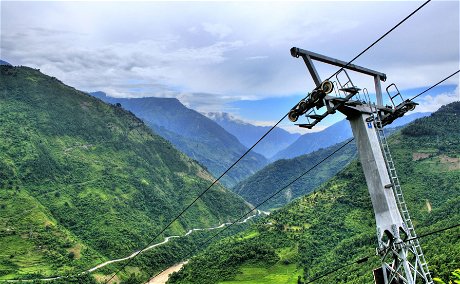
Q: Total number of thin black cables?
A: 3